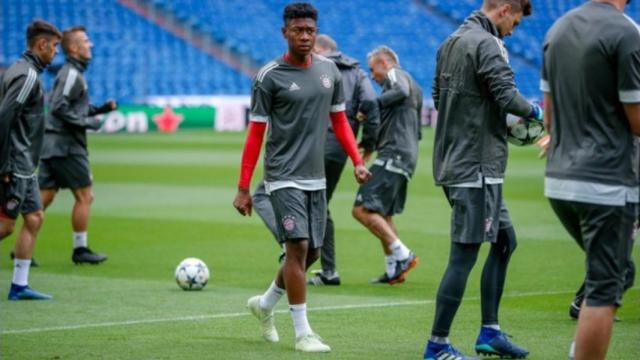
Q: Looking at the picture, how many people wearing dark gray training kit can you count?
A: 7